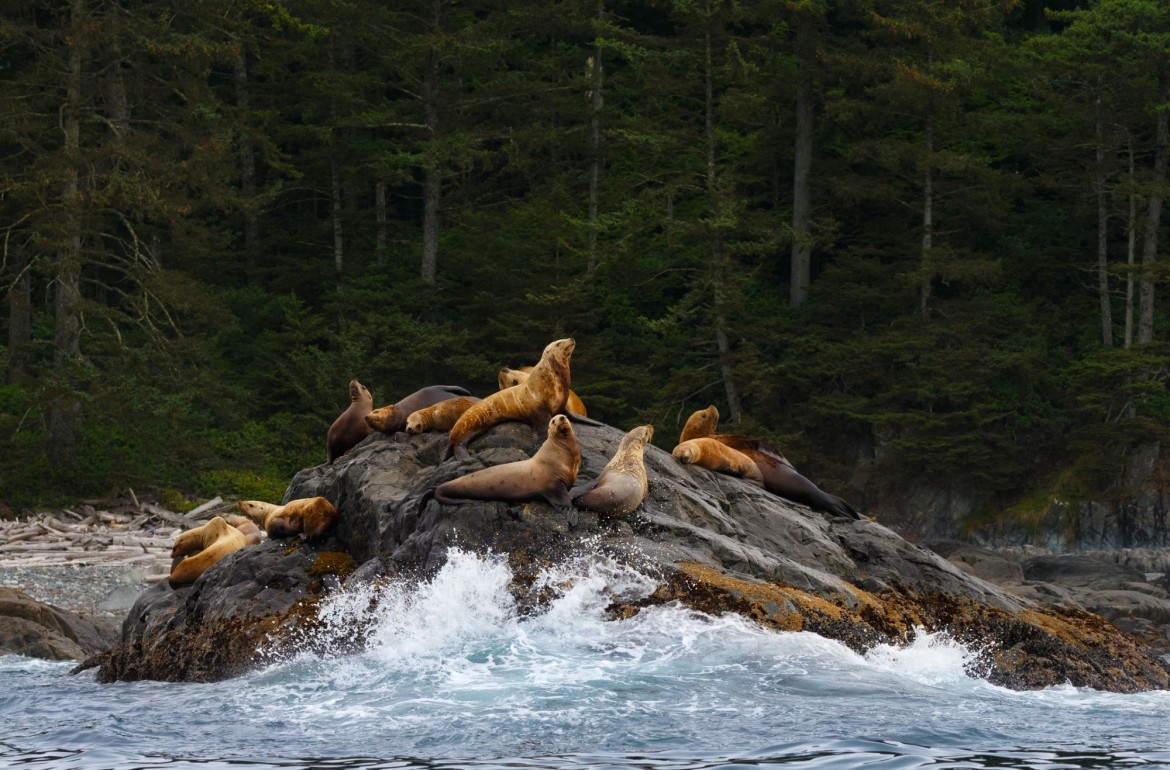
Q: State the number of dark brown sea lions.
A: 3